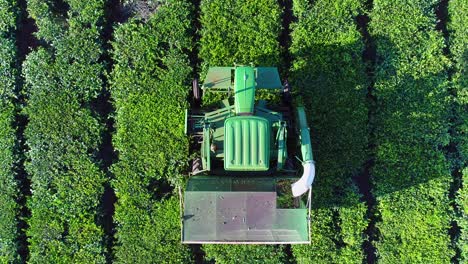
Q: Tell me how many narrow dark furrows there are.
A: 6